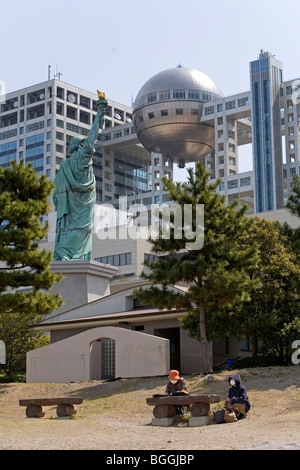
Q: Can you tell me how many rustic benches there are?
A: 2